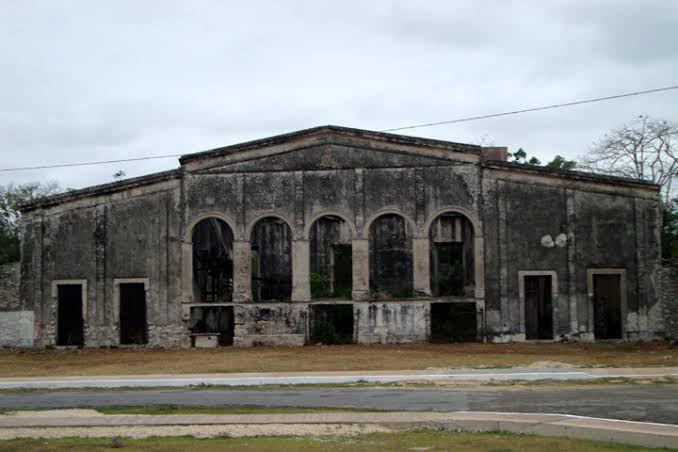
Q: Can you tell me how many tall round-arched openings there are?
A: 5